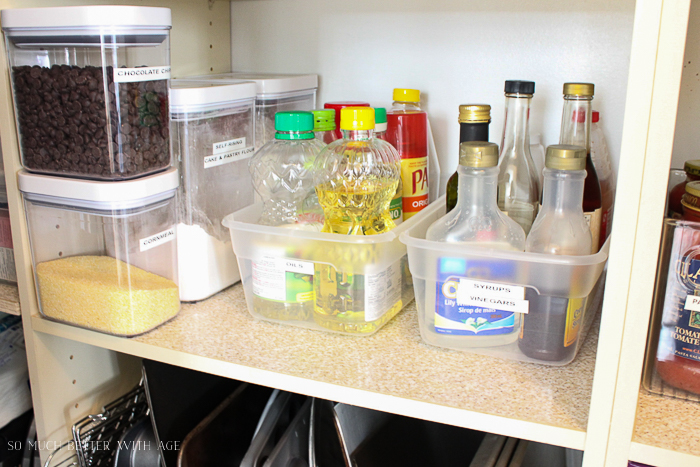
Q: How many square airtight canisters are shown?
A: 4